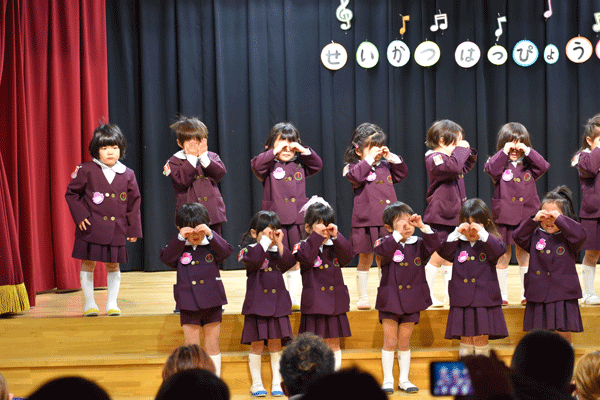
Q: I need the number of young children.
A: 13